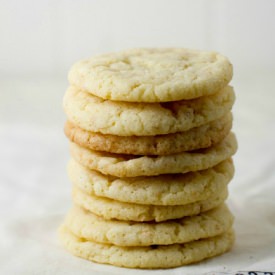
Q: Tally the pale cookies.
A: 7